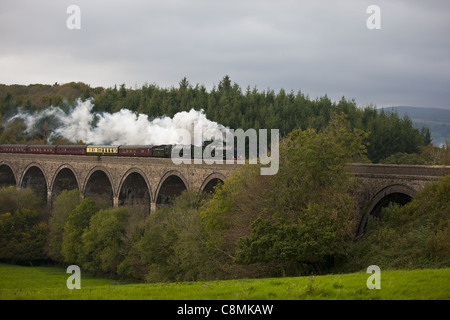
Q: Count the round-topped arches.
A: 8